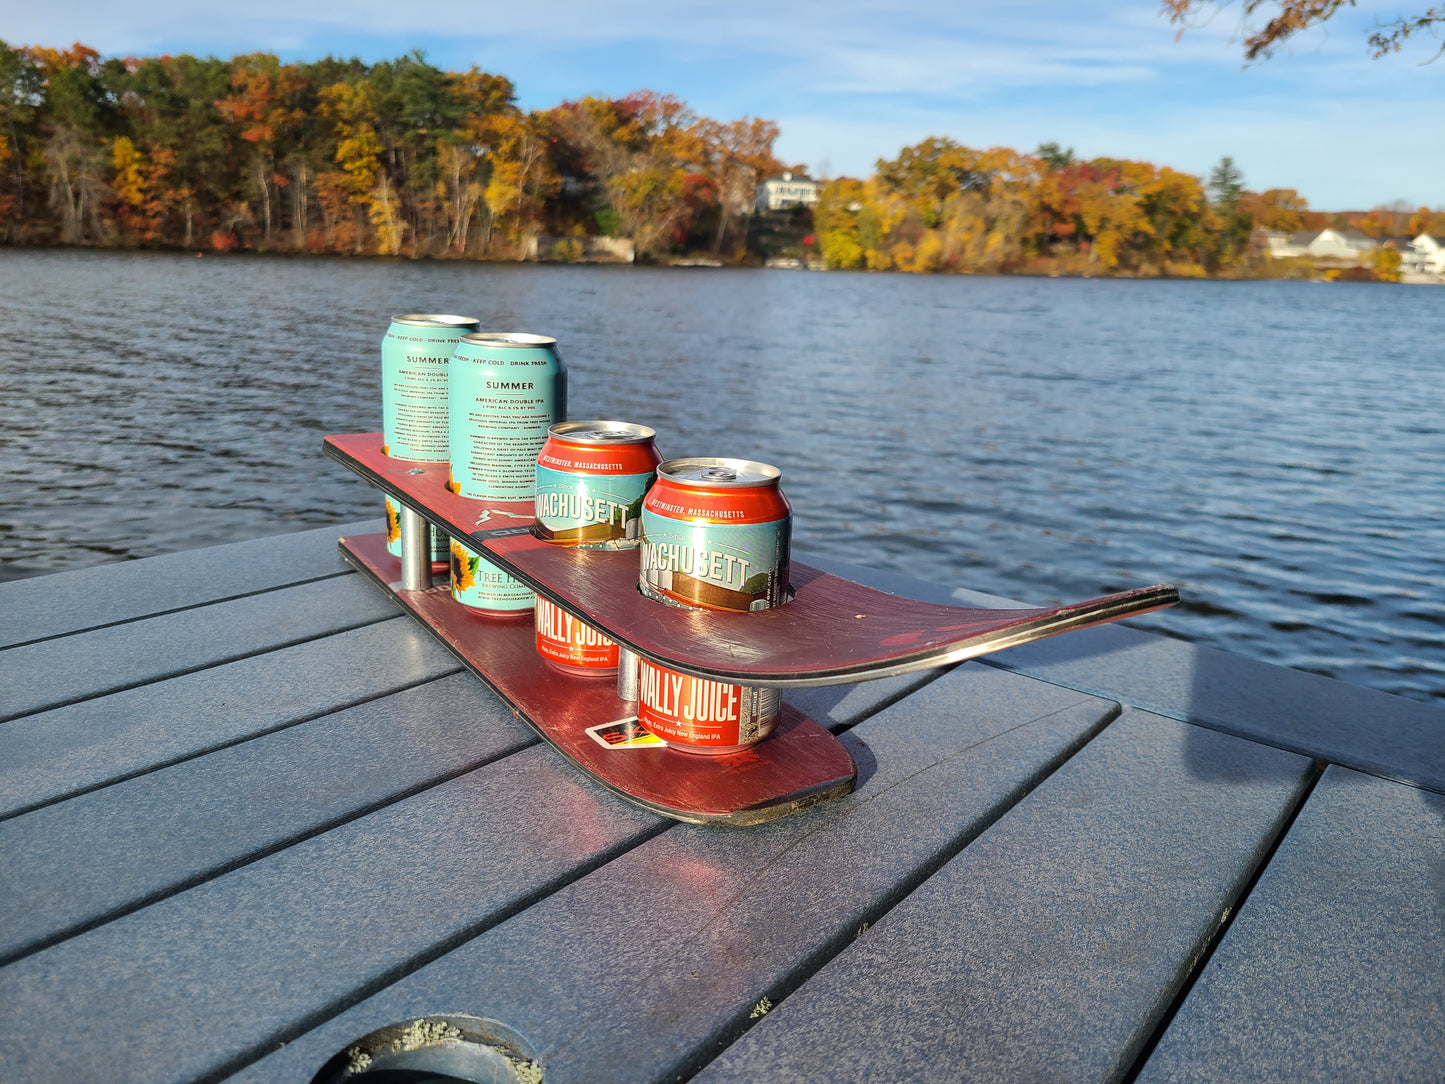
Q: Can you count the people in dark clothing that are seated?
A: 0